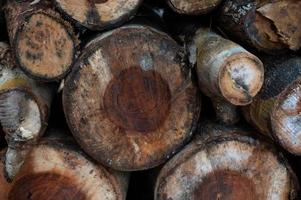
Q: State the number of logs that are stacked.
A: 10